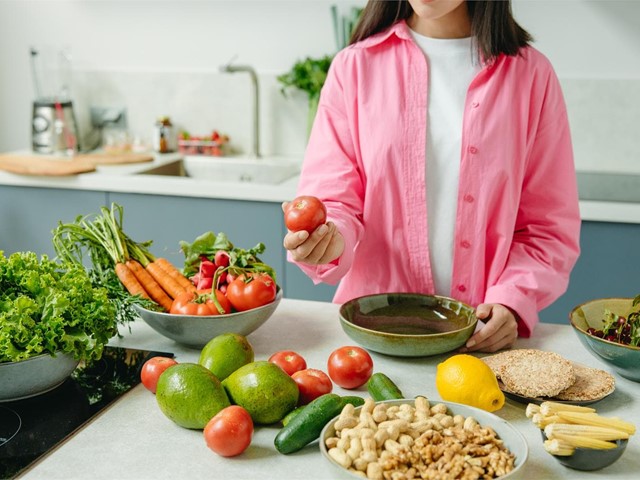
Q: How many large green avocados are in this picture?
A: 3